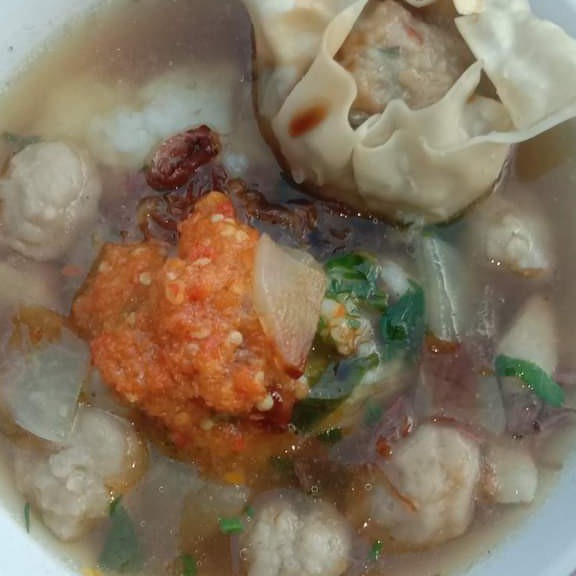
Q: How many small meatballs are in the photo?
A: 5